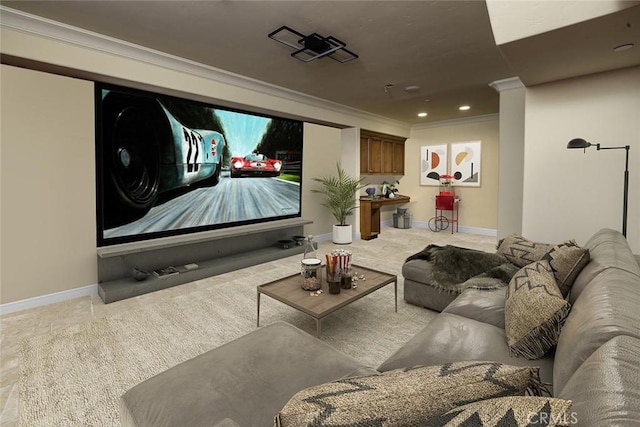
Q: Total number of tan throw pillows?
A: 5